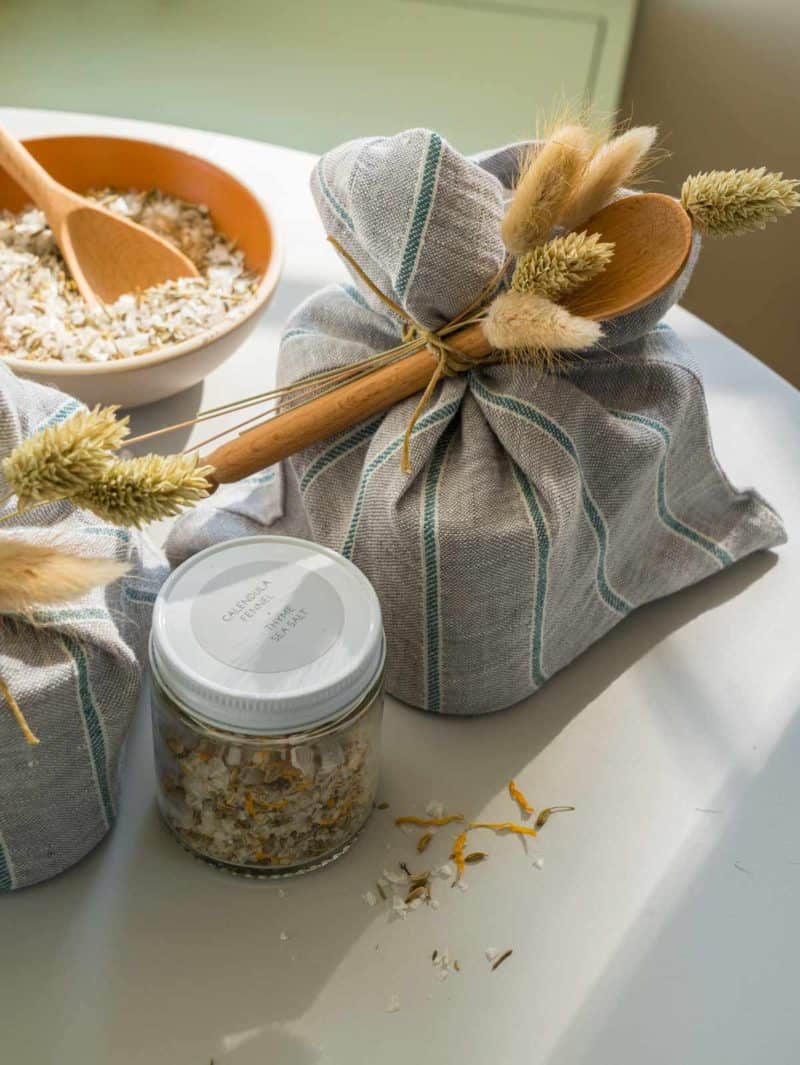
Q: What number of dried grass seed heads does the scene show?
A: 8